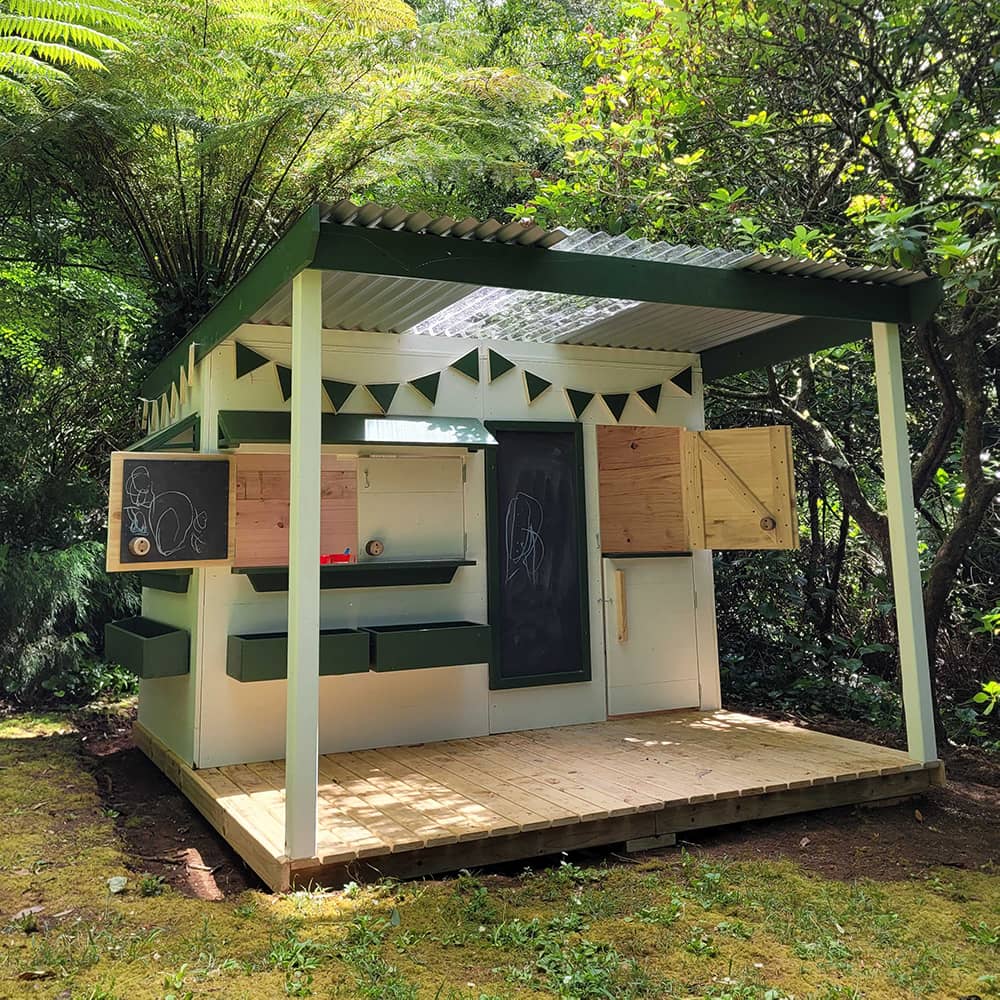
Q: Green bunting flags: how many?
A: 12